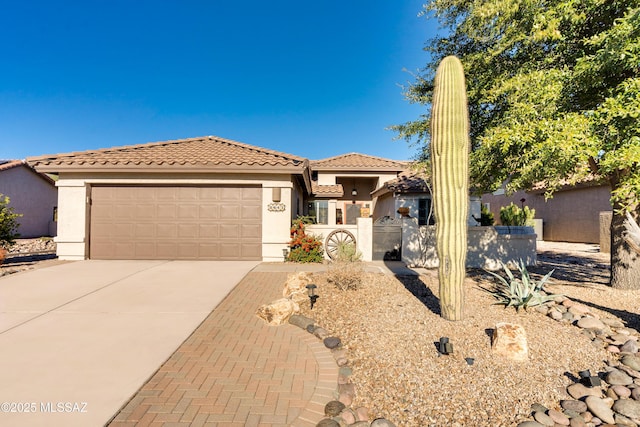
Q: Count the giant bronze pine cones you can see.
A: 0